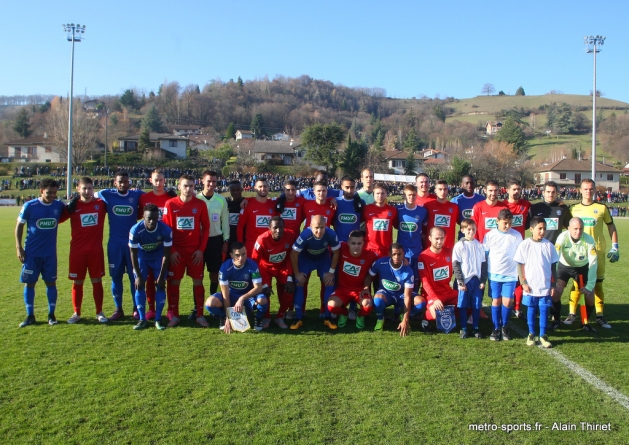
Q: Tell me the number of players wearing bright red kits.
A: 14